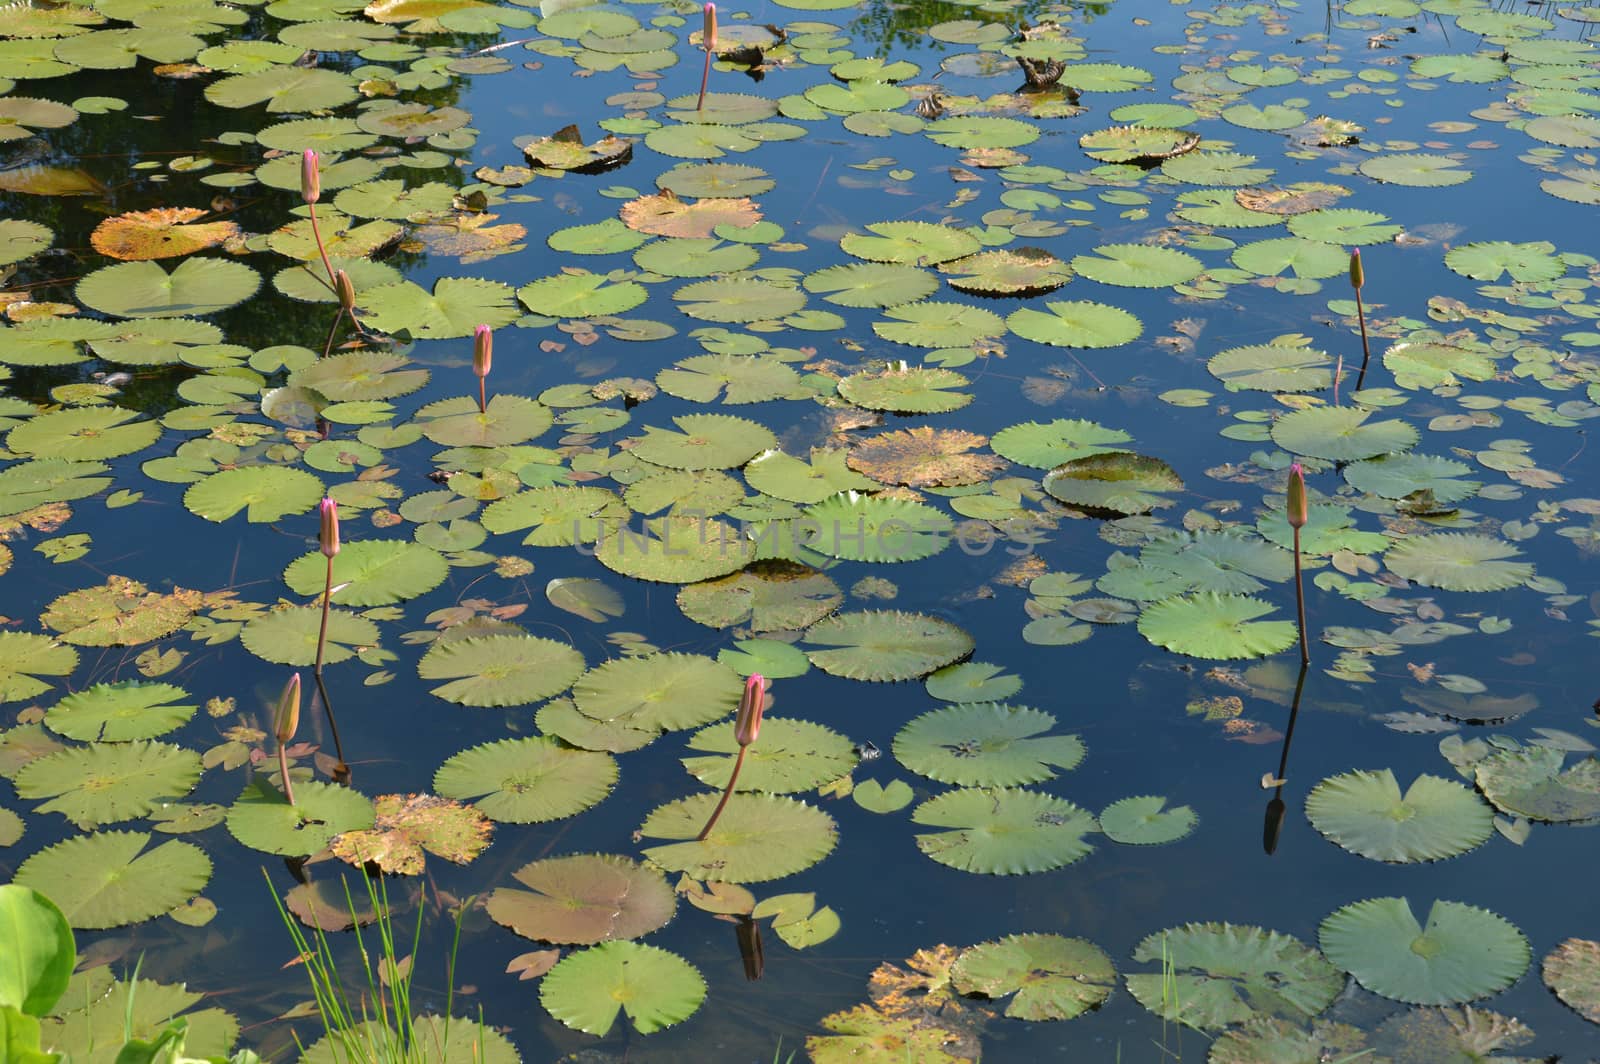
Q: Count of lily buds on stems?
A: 9